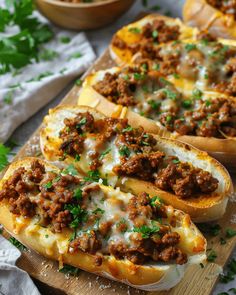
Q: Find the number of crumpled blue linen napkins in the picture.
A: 0